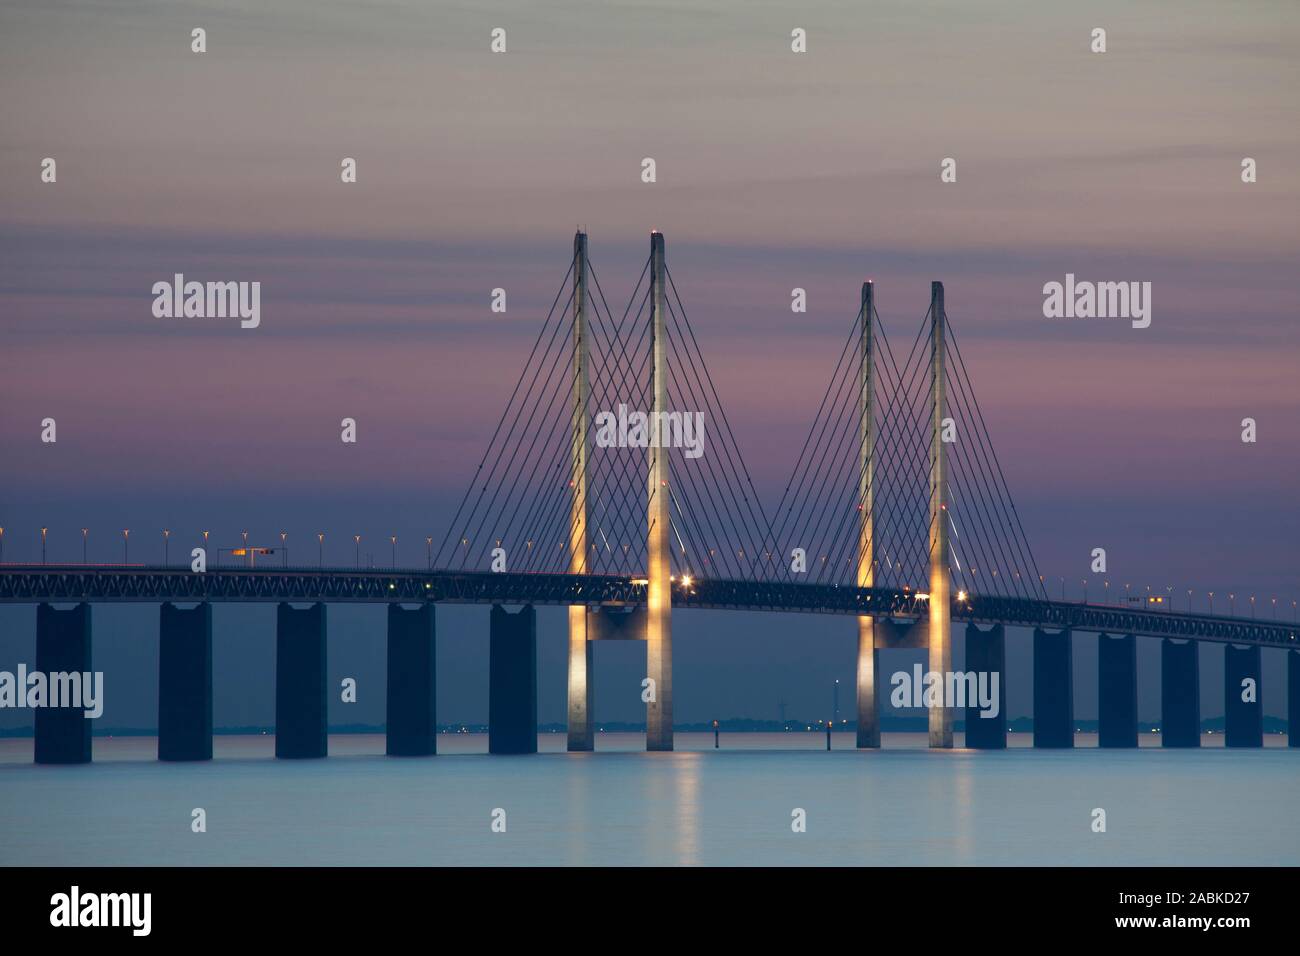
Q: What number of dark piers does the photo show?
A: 11